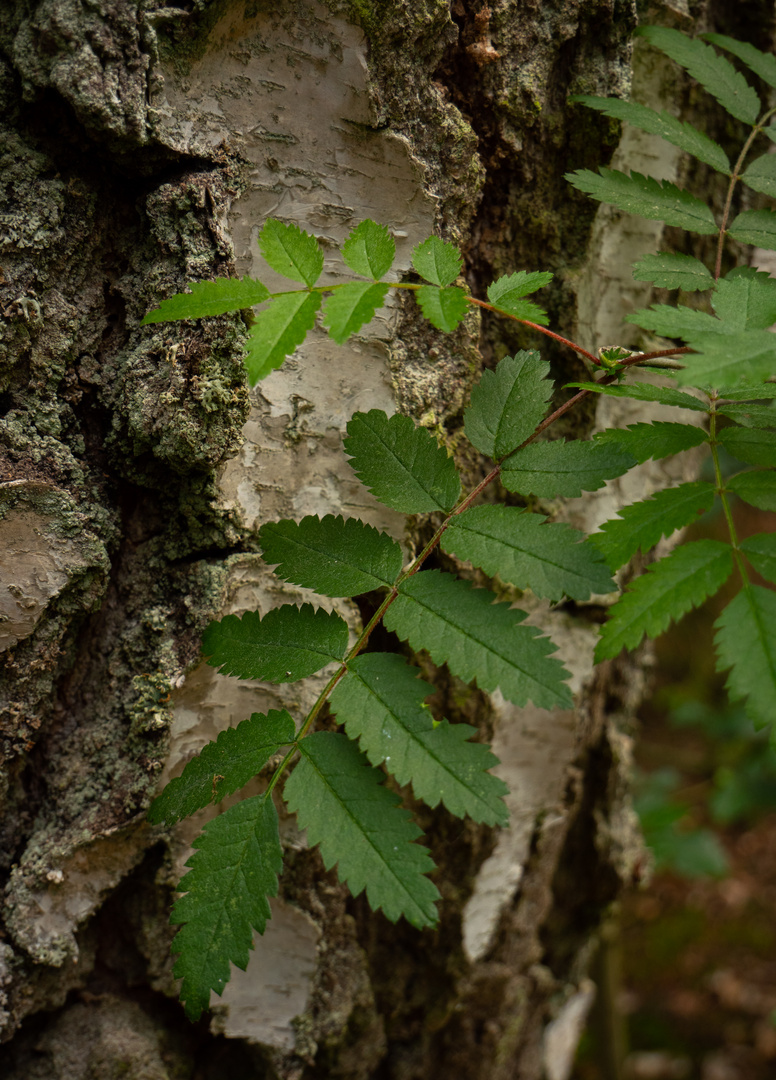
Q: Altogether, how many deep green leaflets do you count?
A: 11